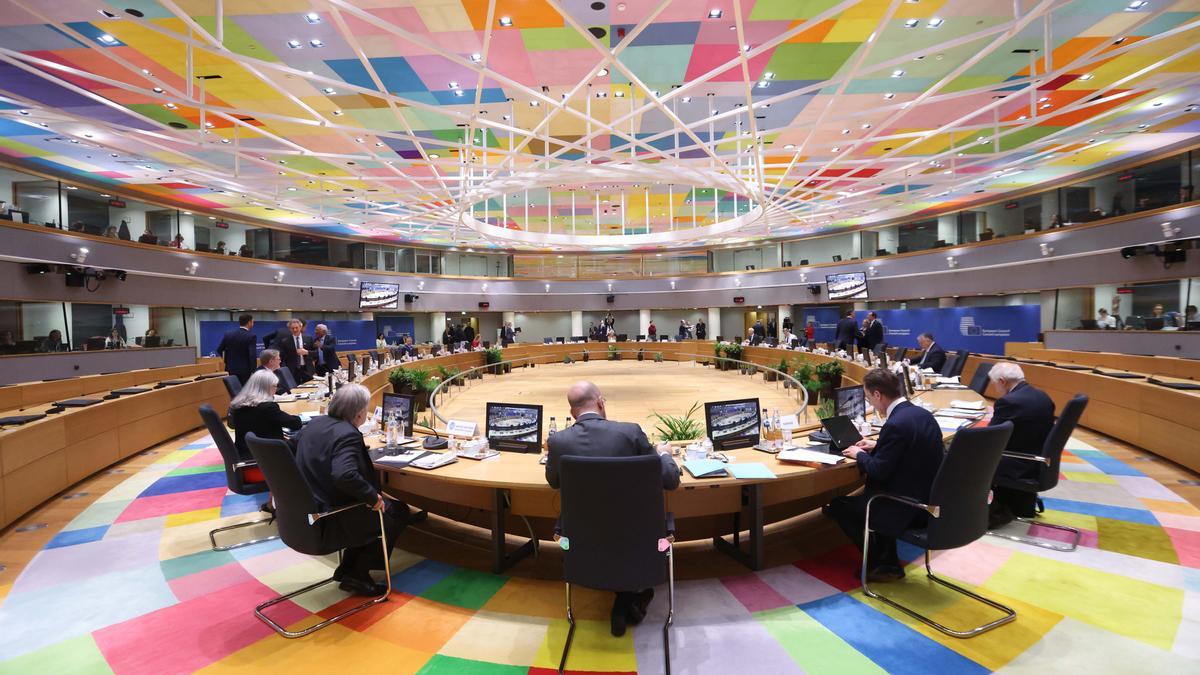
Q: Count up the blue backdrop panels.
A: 4